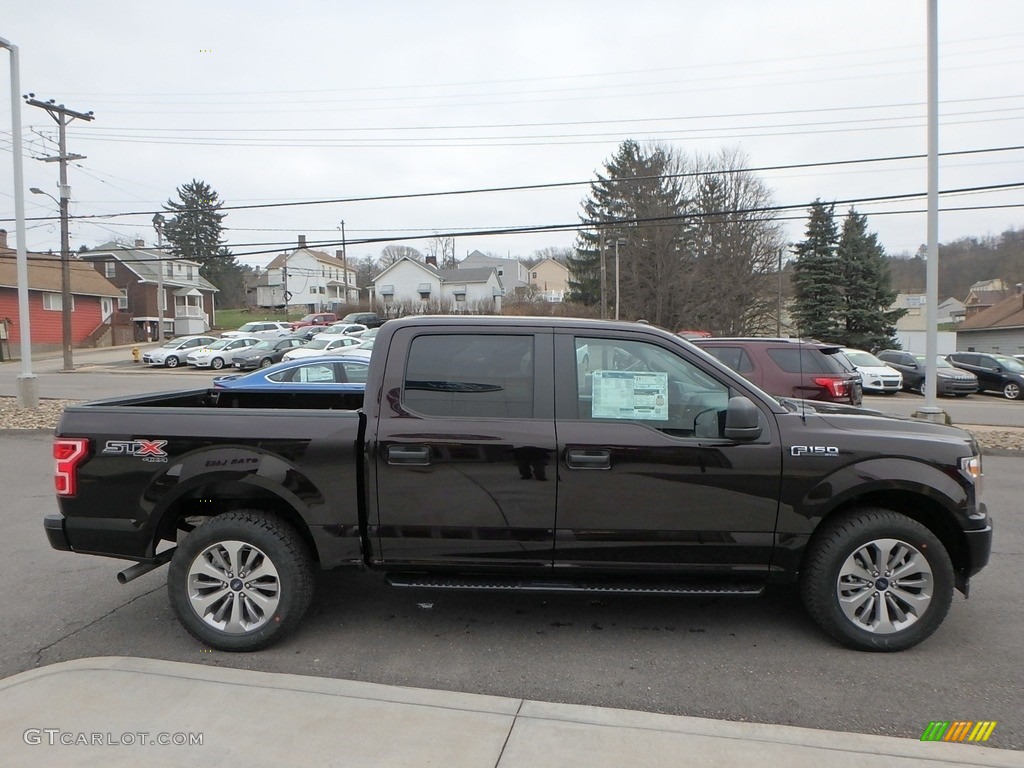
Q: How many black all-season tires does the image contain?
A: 2